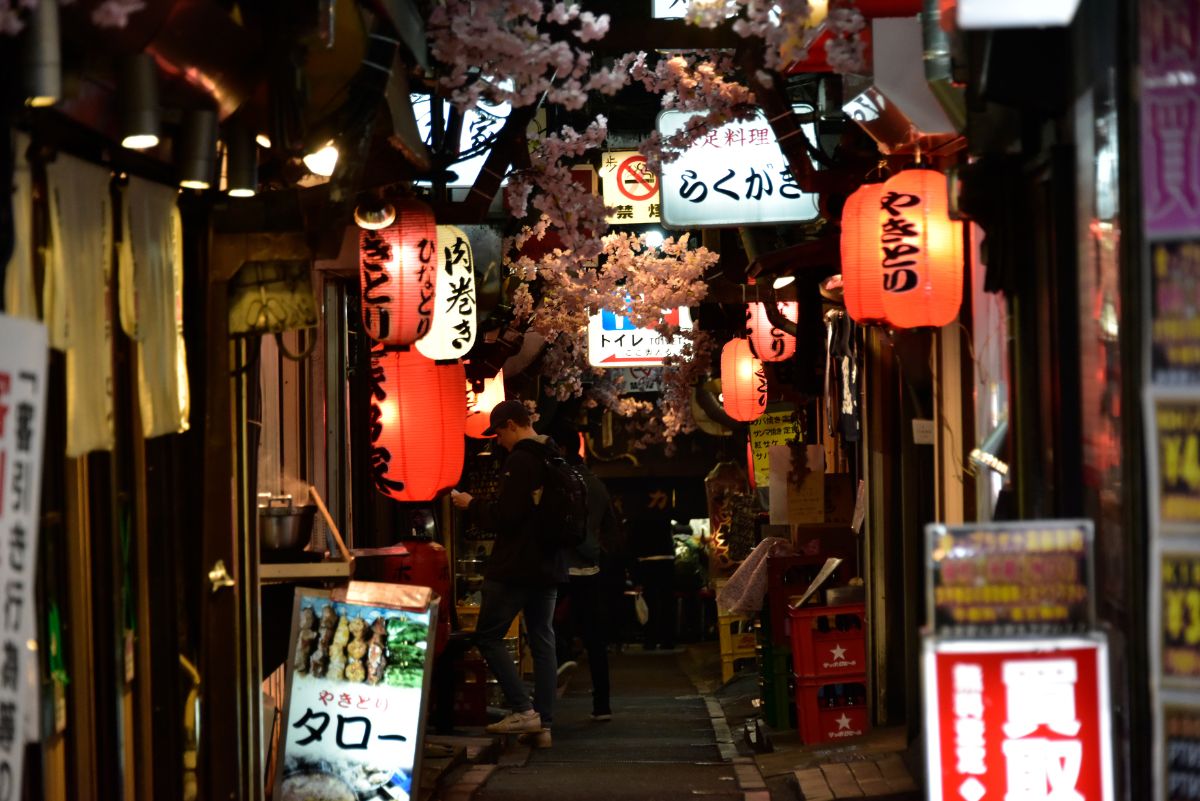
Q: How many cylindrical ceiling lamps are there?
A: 4